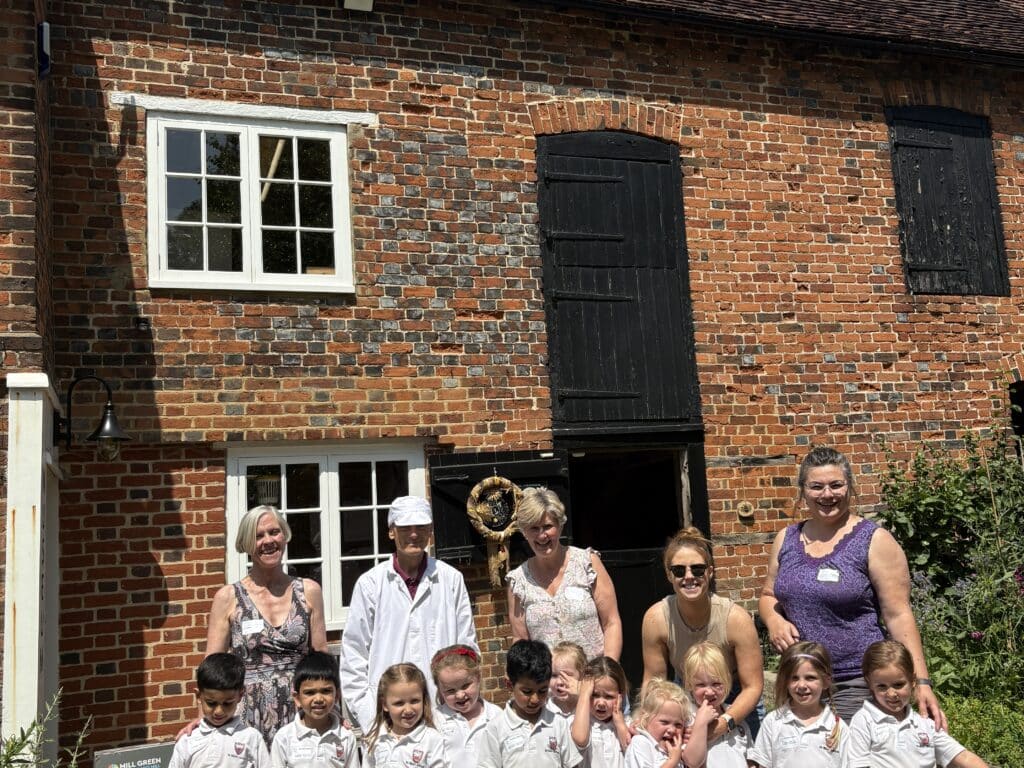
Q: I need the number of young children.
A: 11